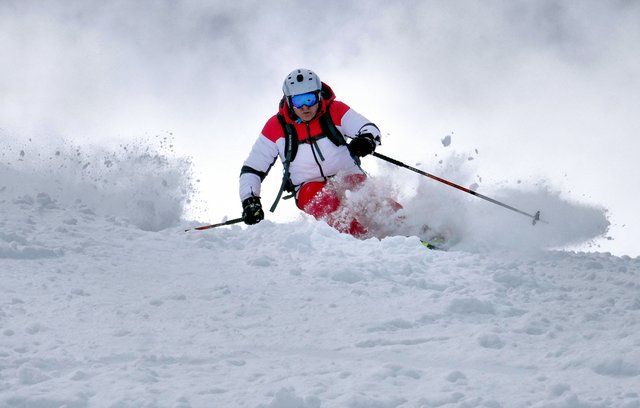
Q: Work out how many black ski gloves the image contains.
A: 2